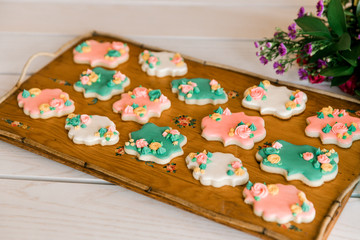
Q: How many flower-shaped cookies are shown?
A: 14